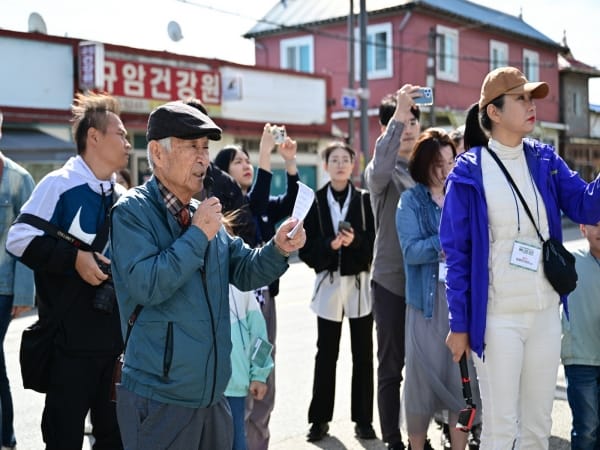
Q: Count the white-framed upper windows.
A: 5